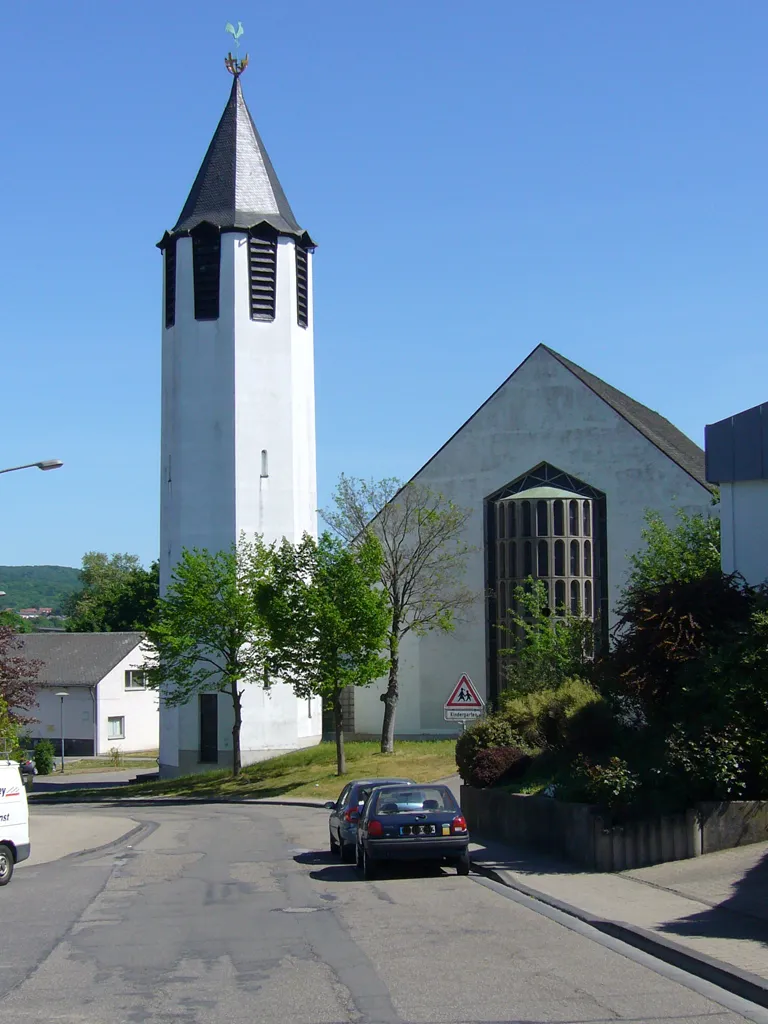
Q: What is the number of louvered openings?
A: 4